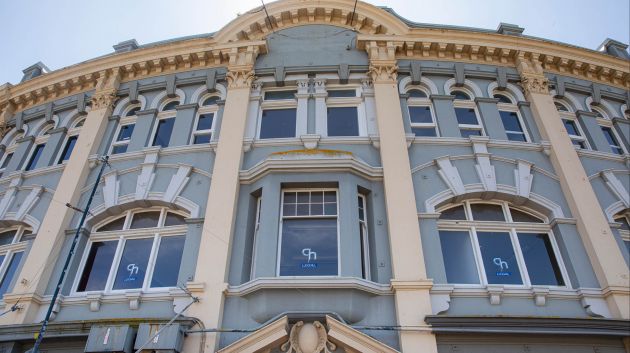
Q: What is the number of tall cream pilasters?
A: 4